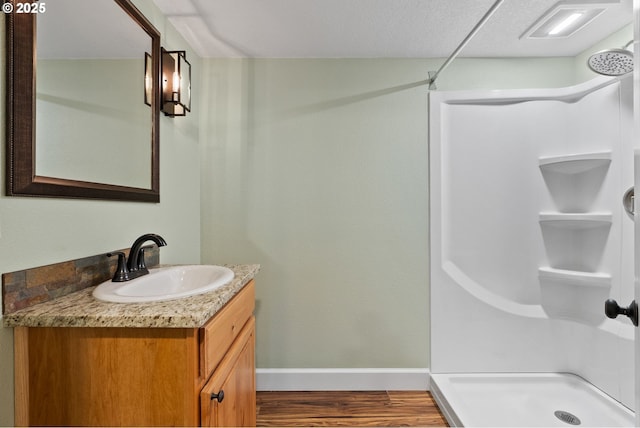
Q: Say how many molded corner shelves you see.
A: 3